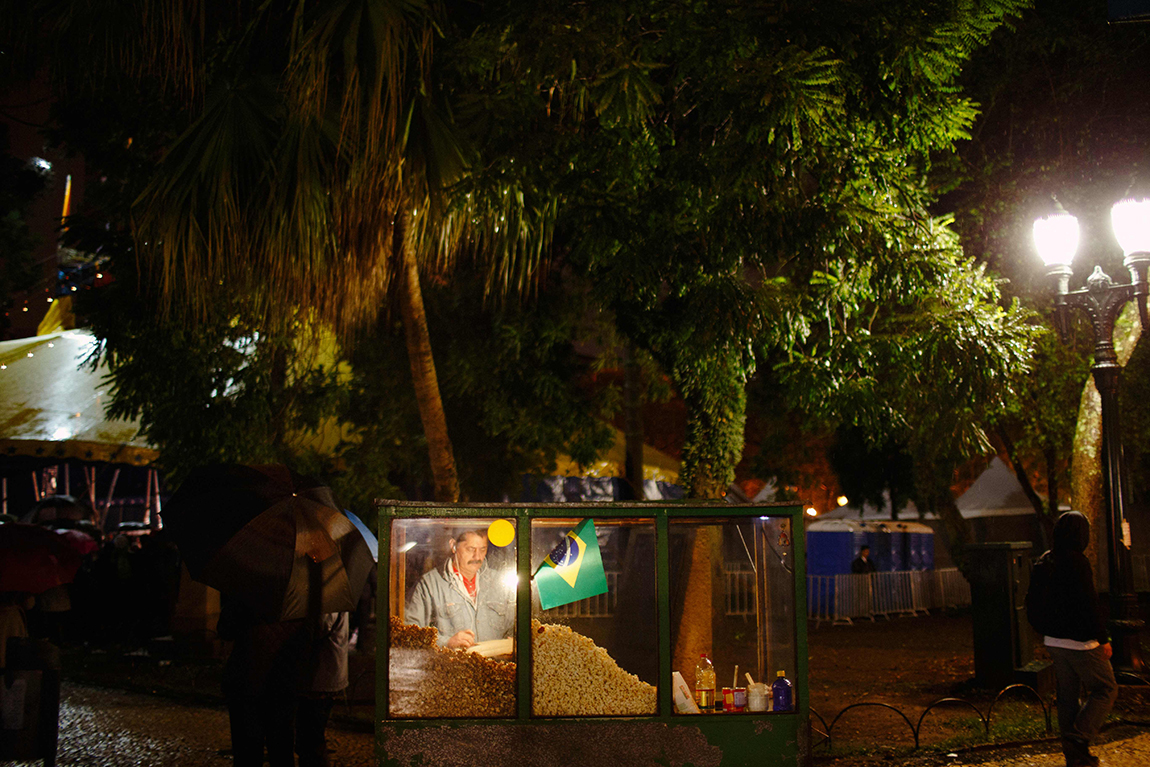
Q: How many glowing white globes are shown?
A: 2